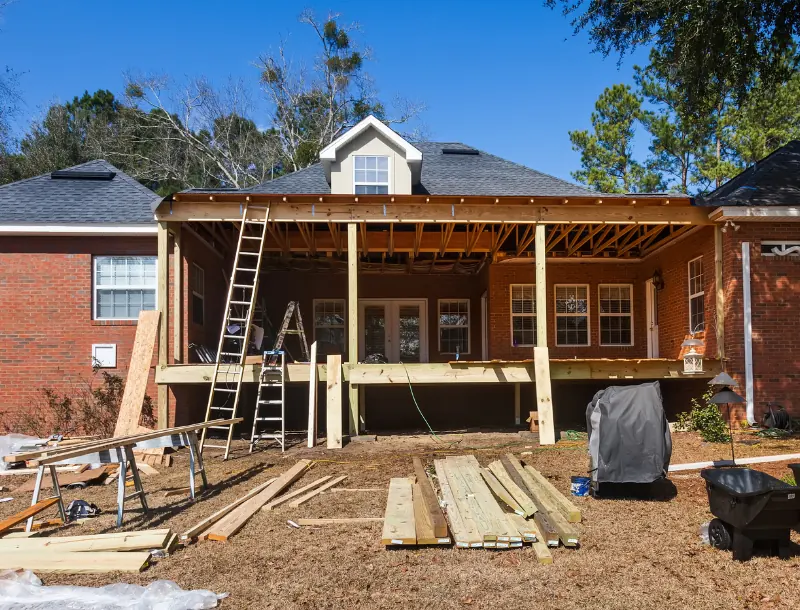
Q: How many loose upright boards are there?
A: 4